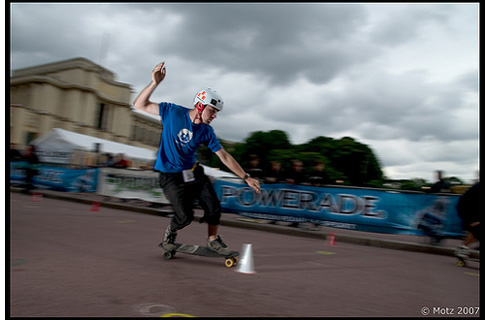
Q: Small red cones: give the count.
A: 3